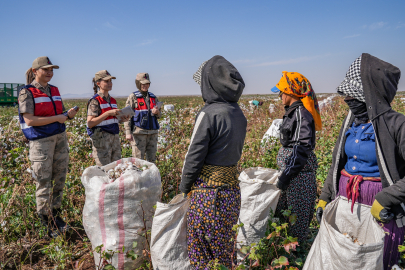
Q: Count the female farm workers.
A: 3